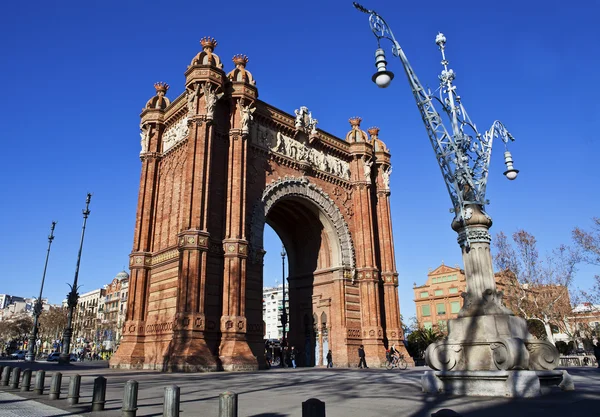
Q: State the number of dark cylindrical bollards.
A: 12